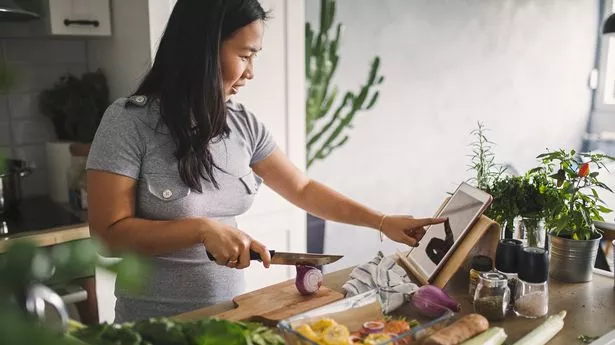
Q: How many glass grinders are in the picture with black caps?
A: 2